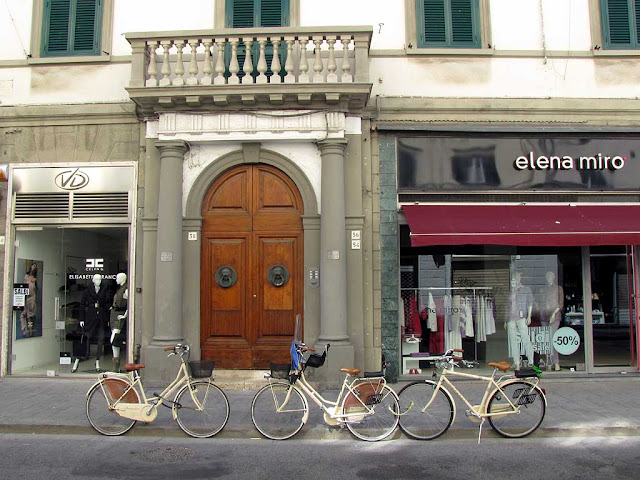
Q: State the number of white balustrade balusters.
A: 15